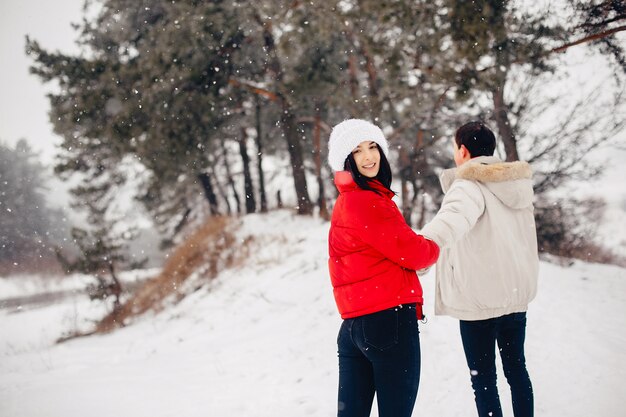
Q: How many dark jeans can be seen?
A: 2